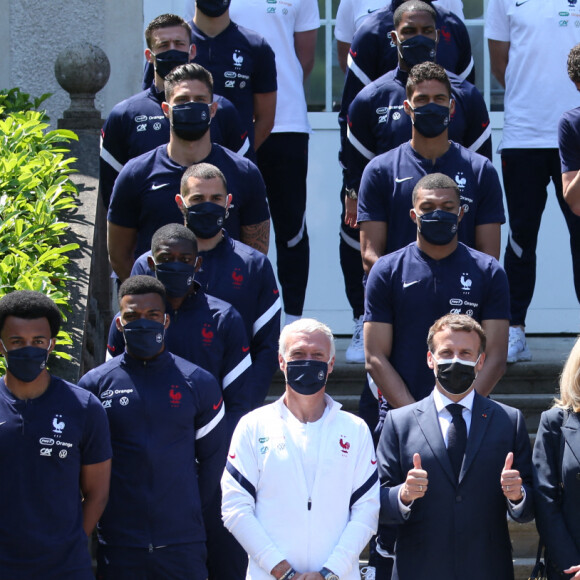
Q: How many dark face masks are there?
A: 12